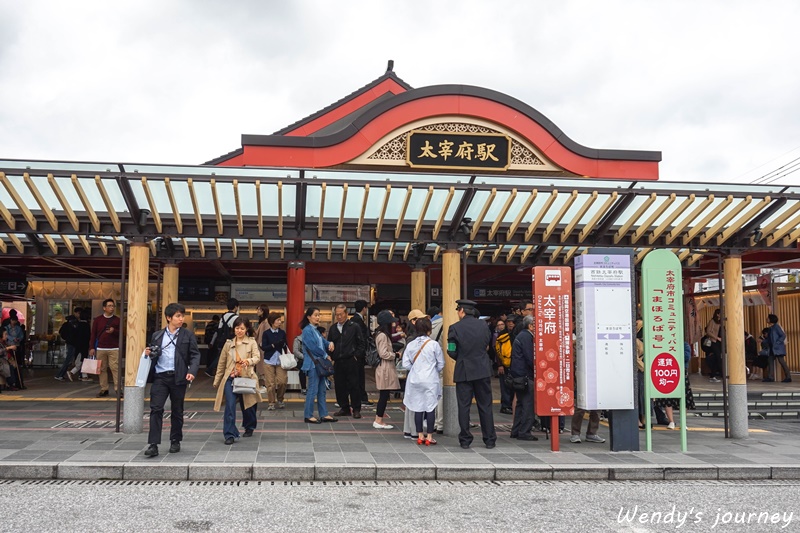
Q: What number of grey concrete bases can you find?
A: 3